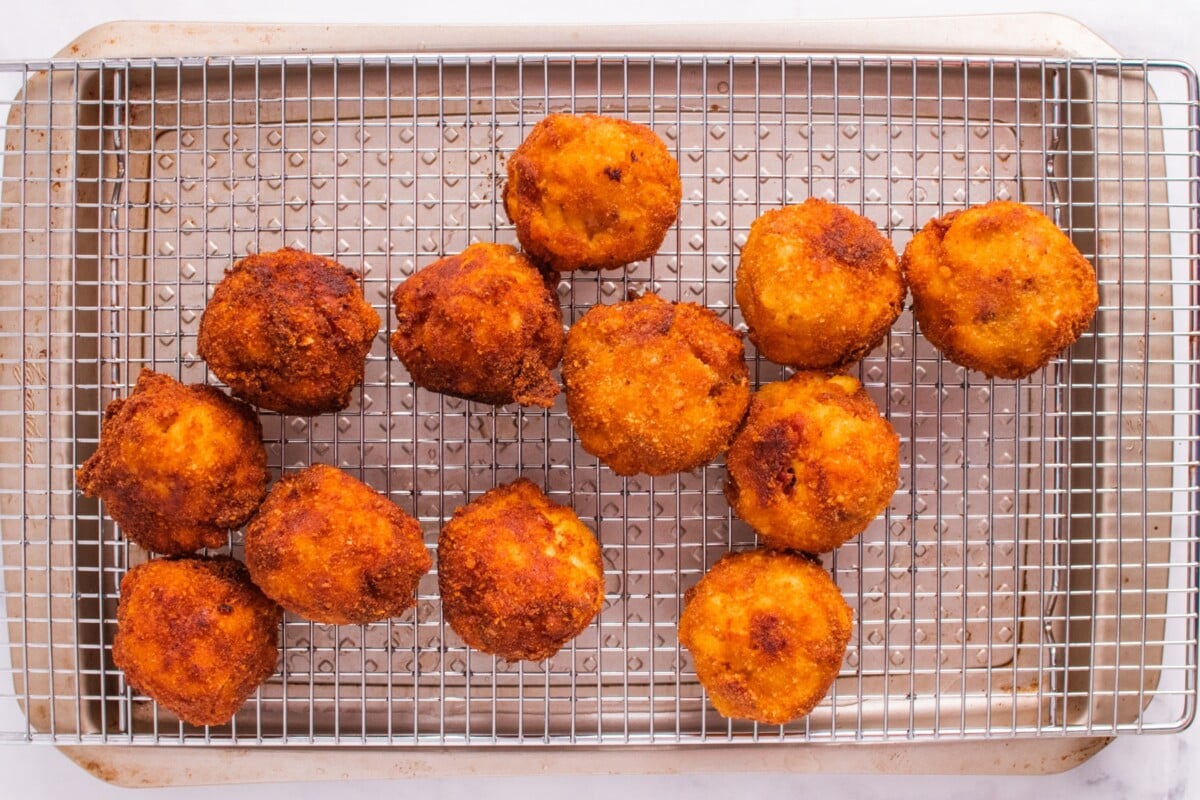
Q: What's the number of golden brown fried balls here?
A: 12